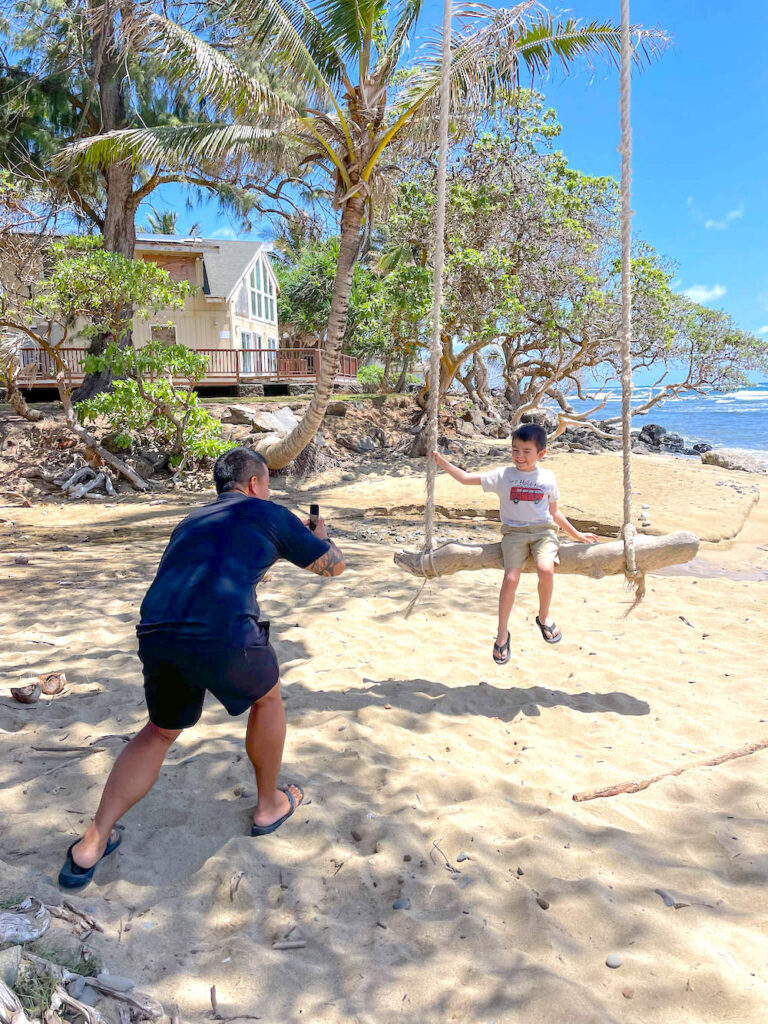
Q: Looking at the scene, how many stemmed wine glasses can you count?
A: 0